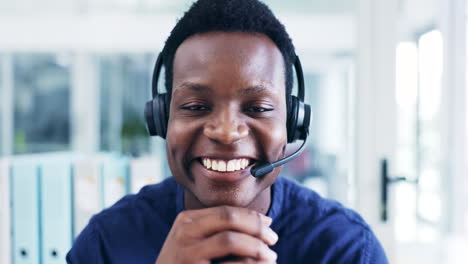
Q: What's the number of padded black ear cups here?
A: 2